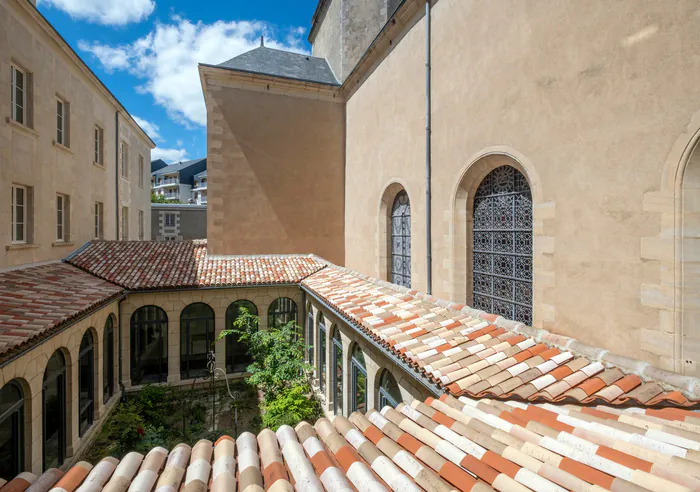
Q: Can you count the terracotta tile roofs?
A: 4